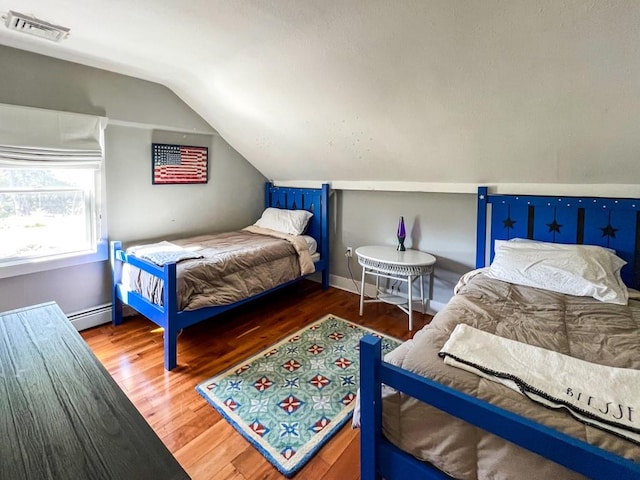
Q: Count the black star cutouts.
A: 3